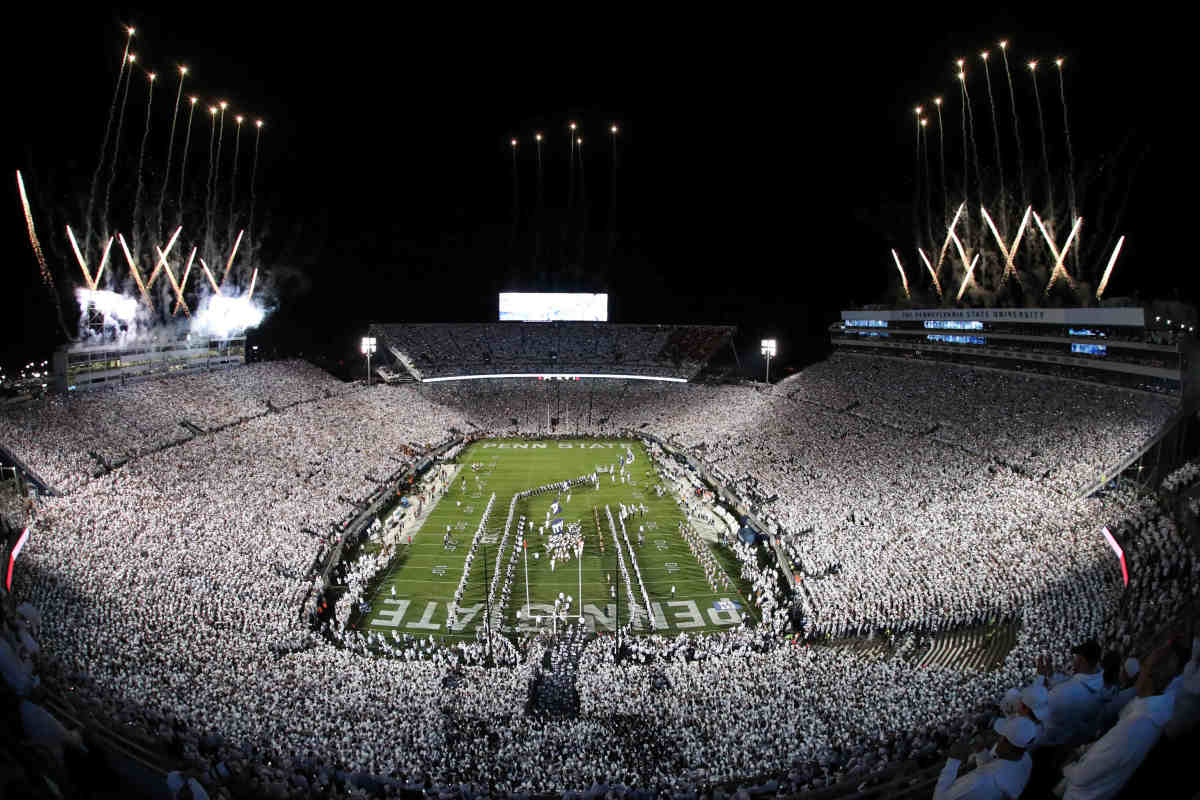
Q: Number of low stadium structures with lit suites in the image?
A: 2